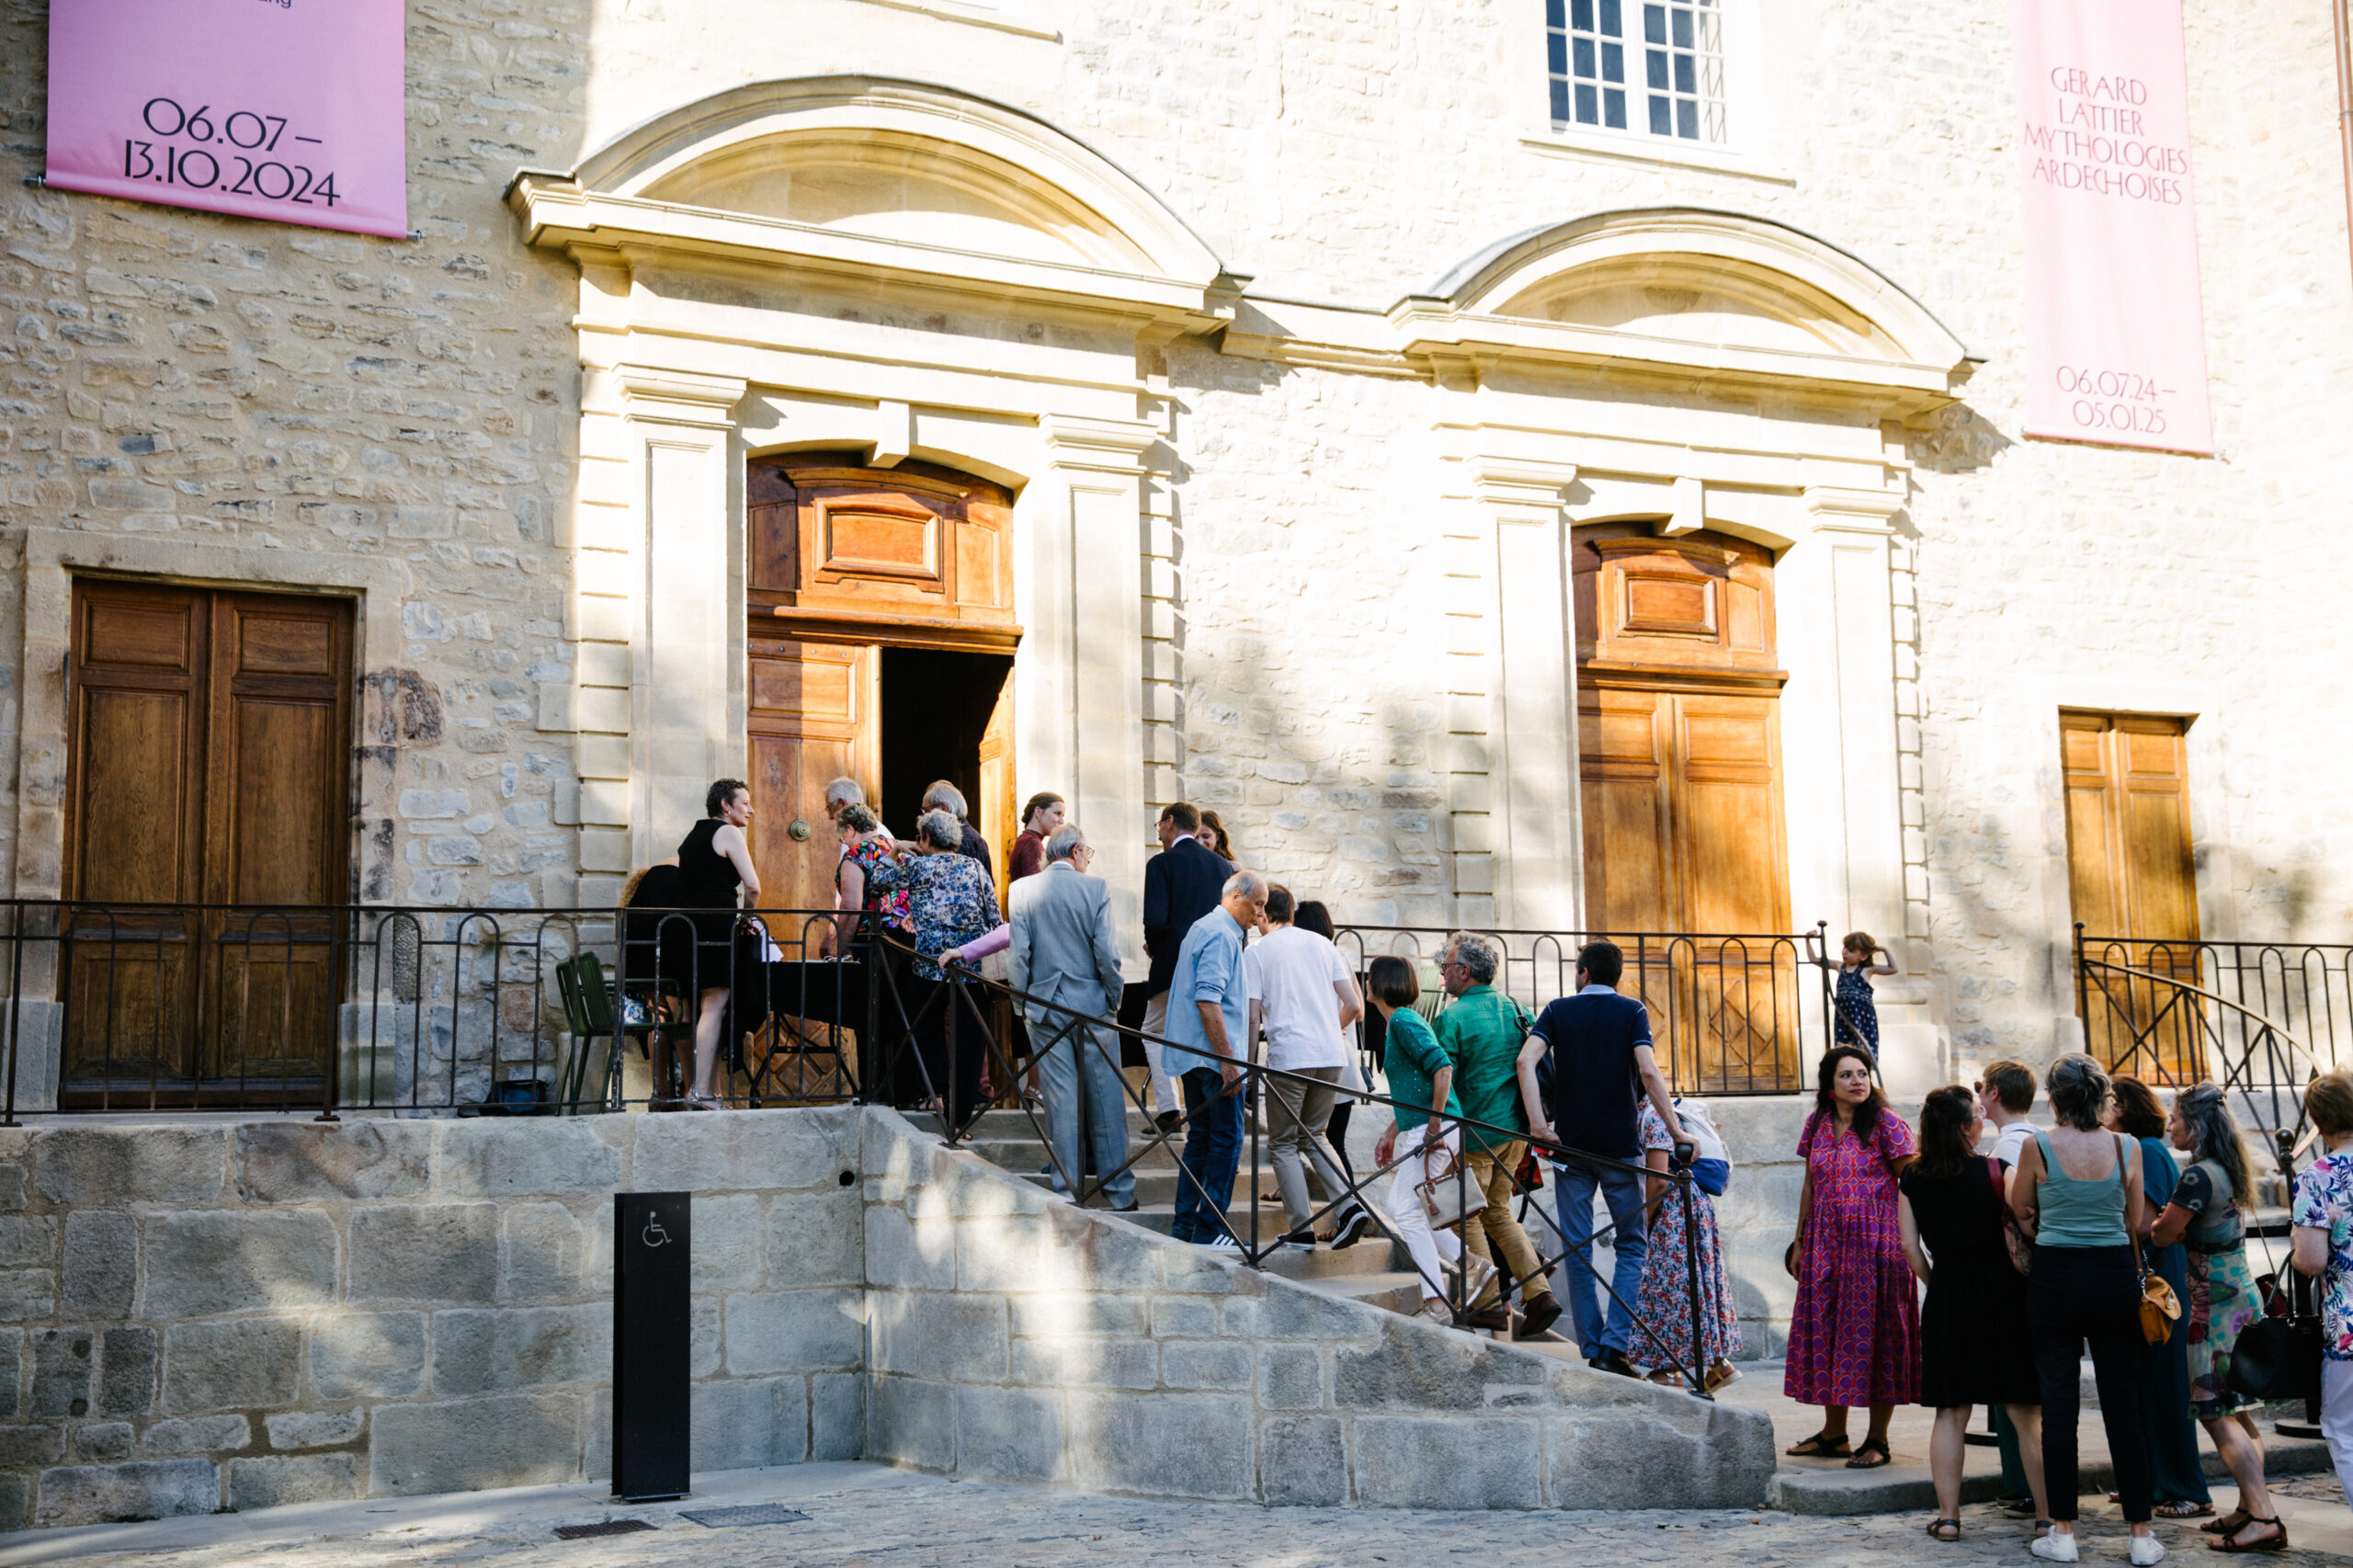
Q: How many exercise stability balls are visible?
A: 0